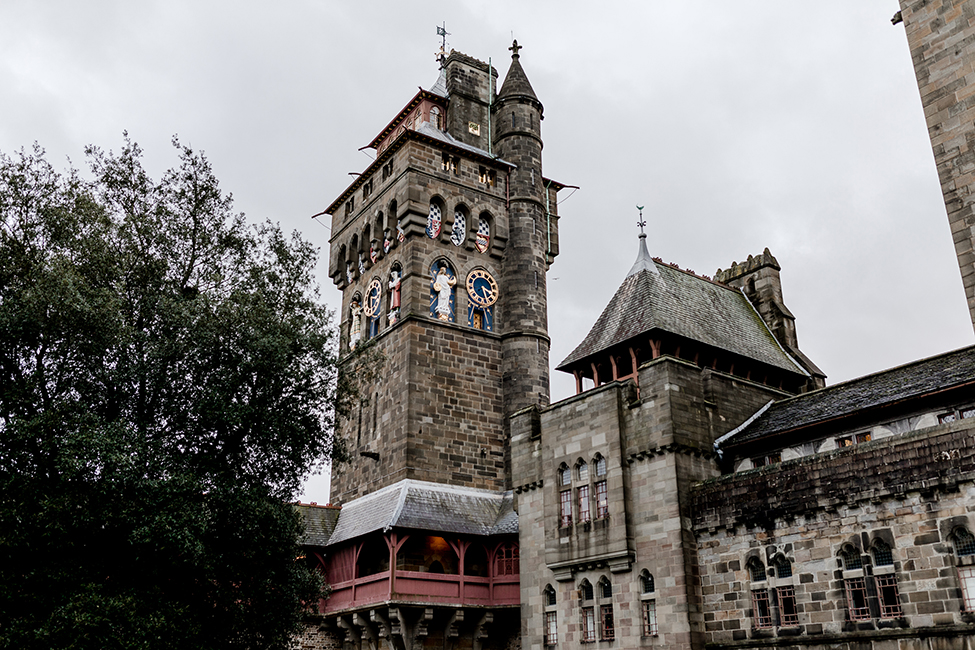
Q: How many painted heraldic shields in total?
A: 8